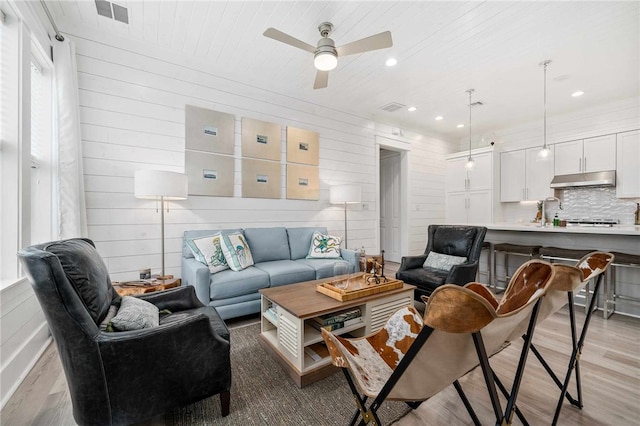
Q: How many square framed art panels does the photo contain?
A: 6